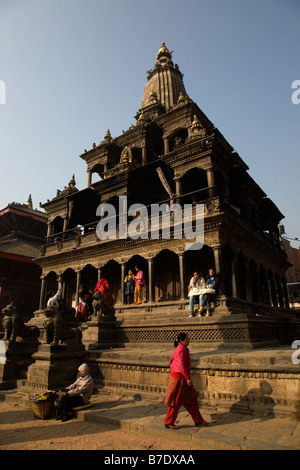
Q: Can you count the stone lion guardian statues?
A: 3